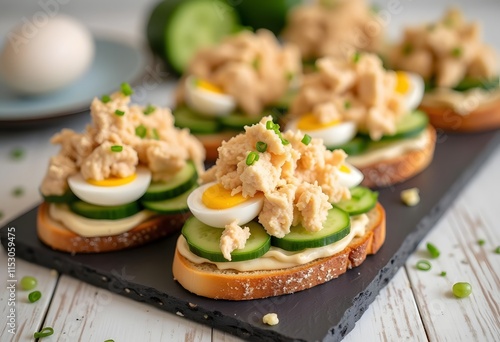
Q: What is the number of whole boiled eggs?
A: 1